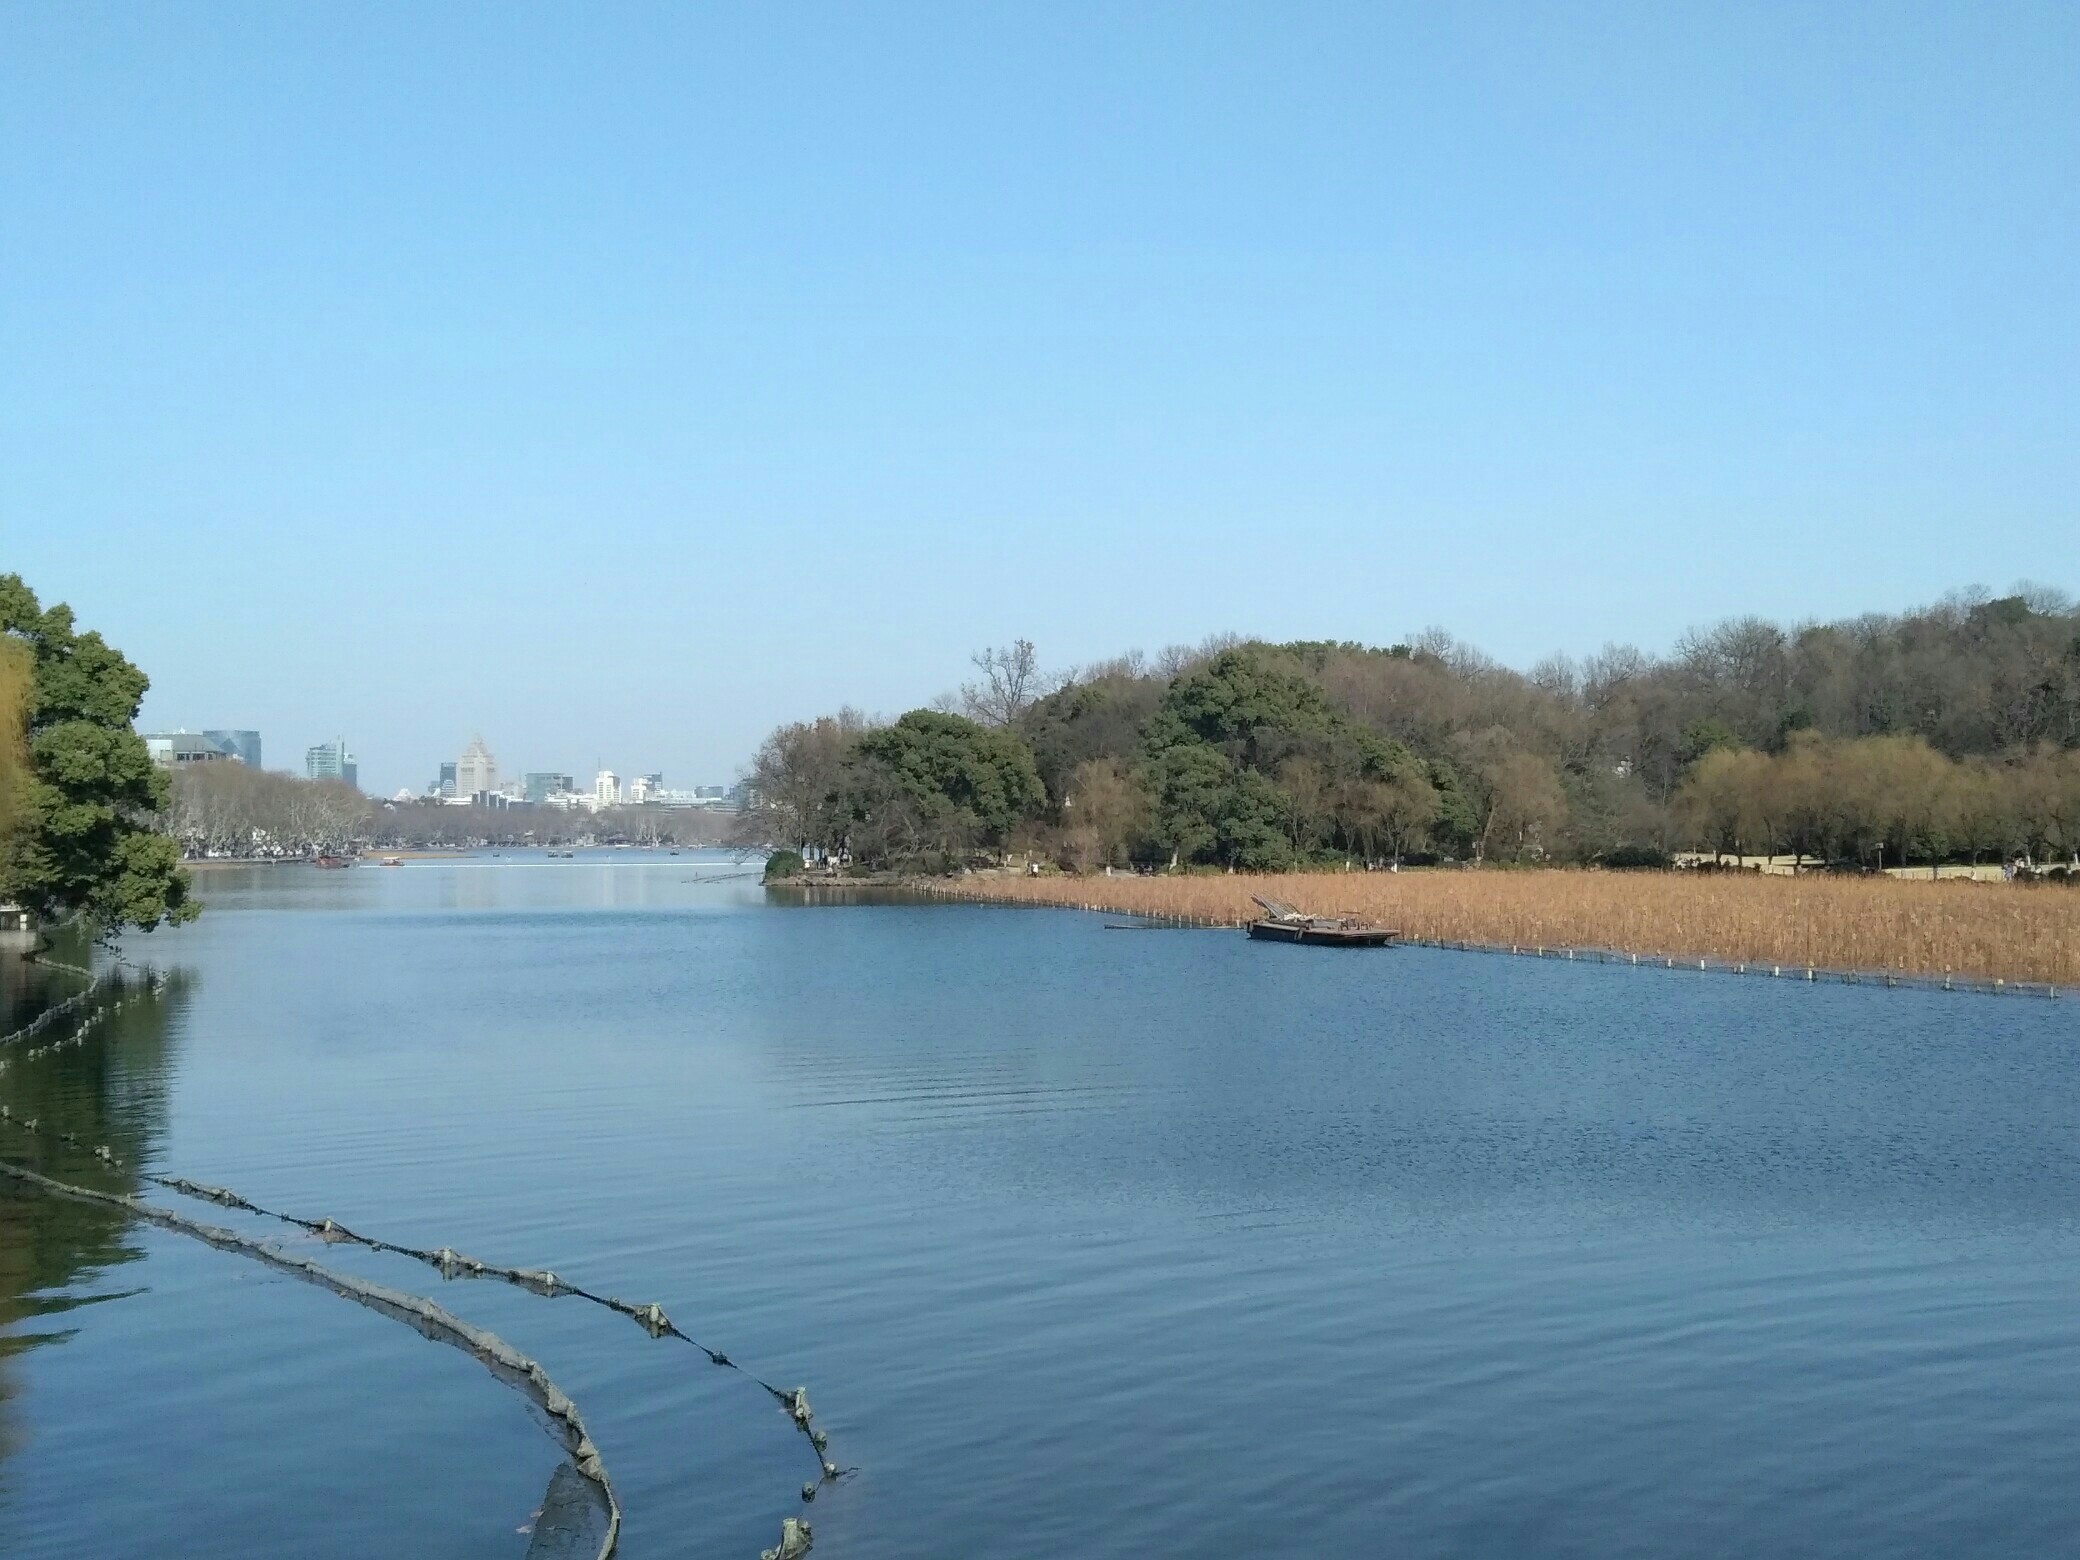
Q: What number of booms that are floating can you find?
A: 2